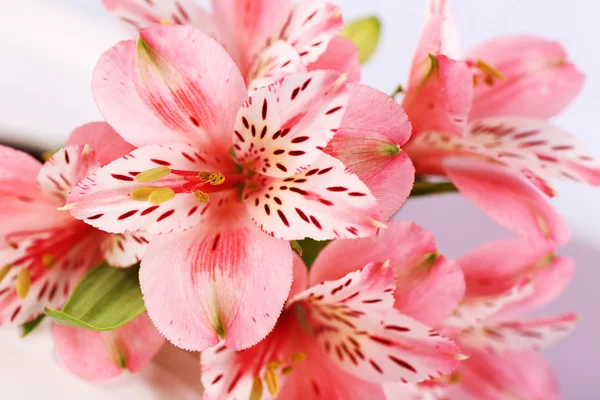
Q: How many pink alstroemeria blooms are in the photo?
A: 6